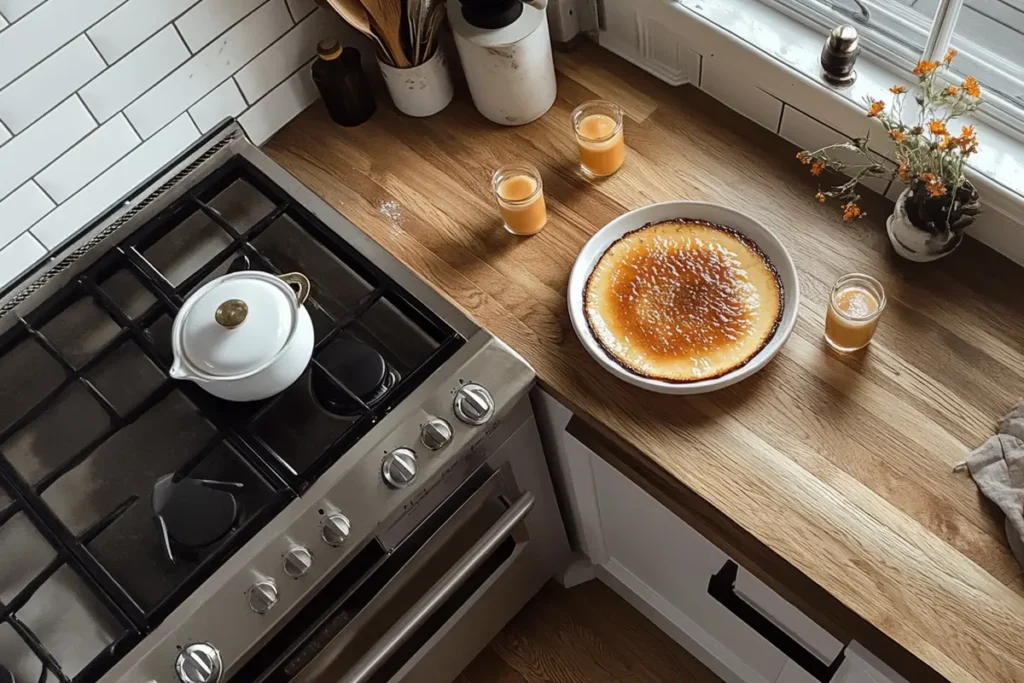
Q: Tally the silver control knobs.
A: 7